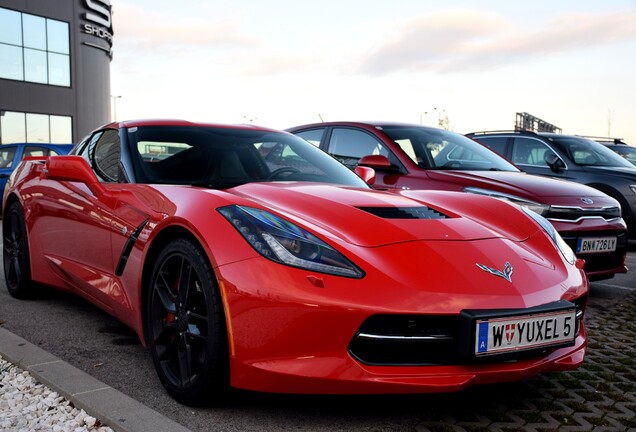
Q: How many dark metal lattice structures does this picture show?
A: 1